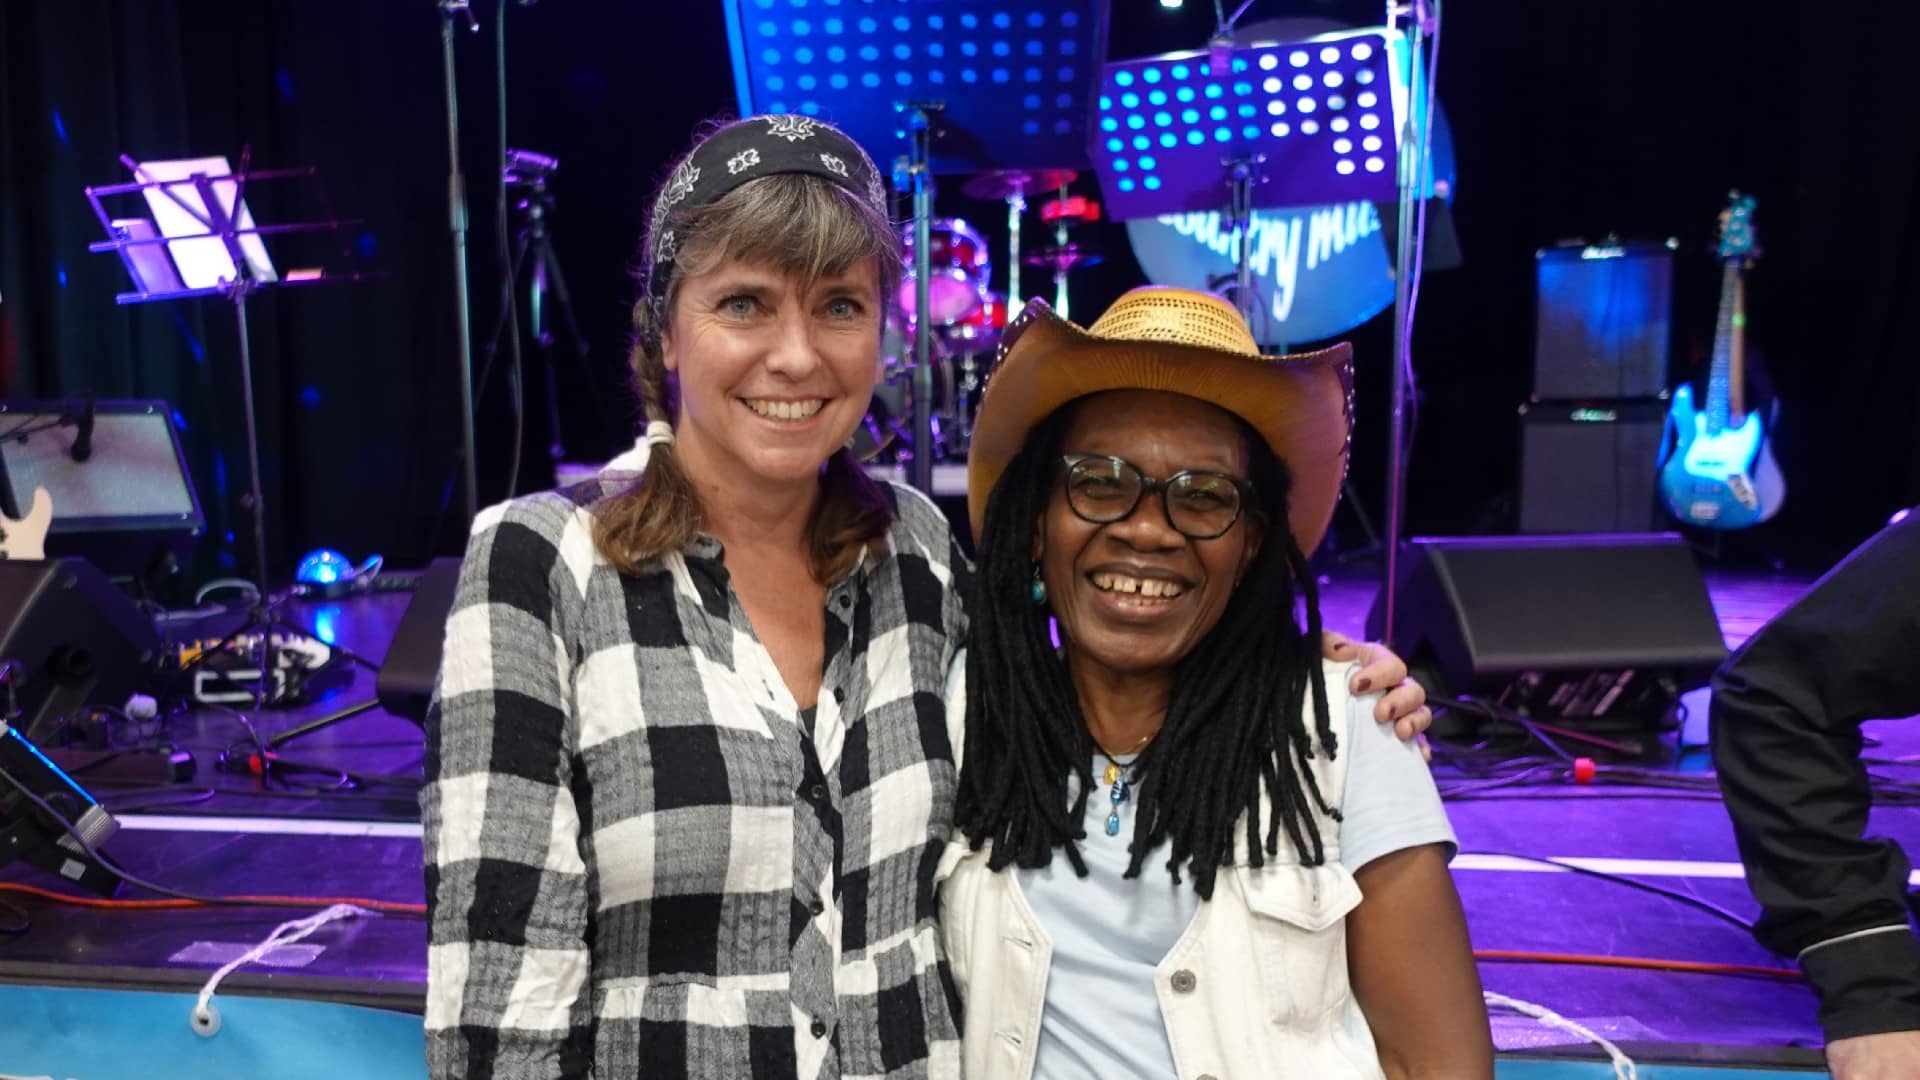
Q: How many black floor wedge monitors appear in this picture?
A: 3